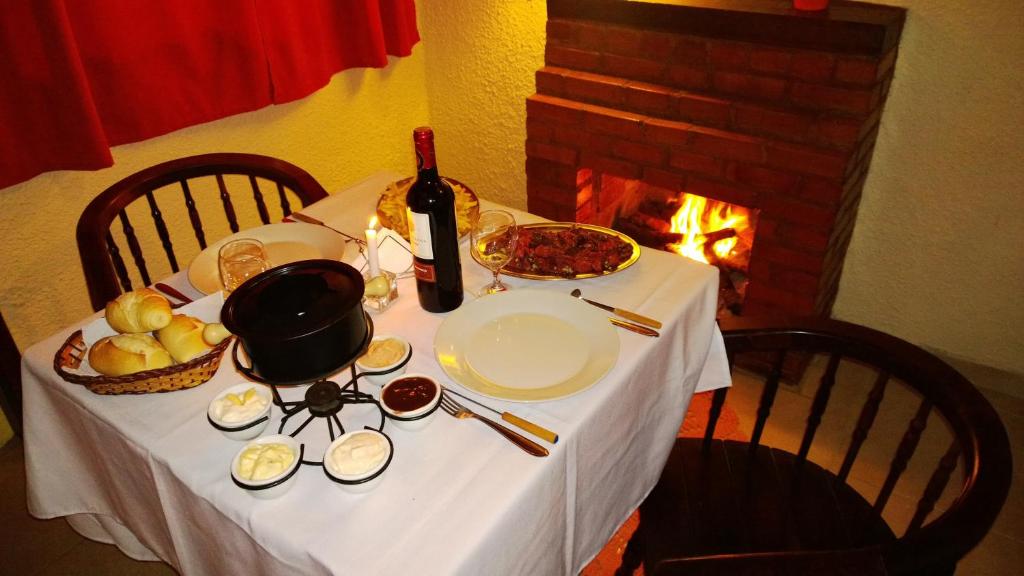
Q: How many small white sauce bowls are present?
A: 5